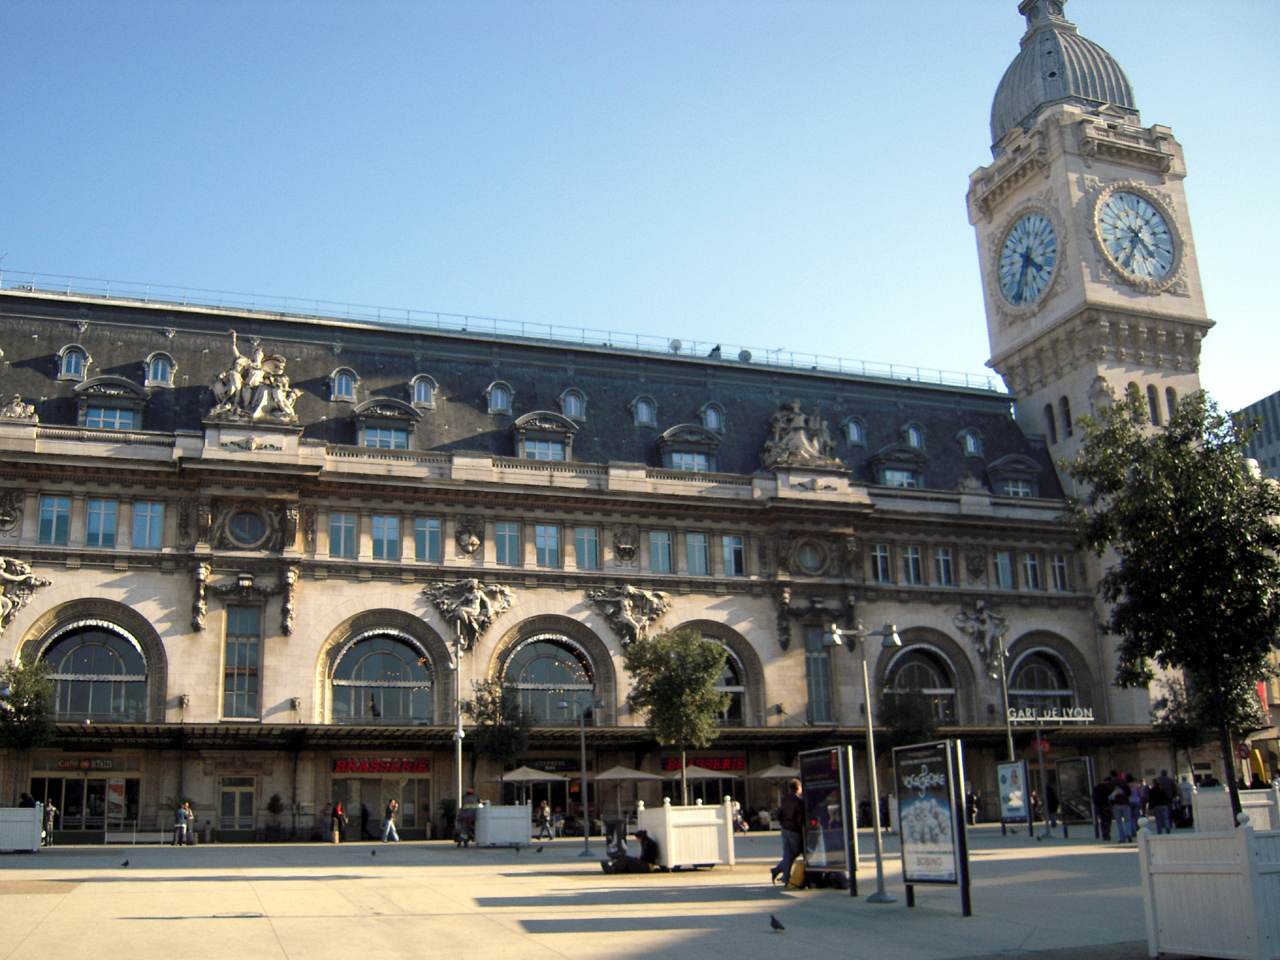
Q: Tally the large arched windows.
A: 6